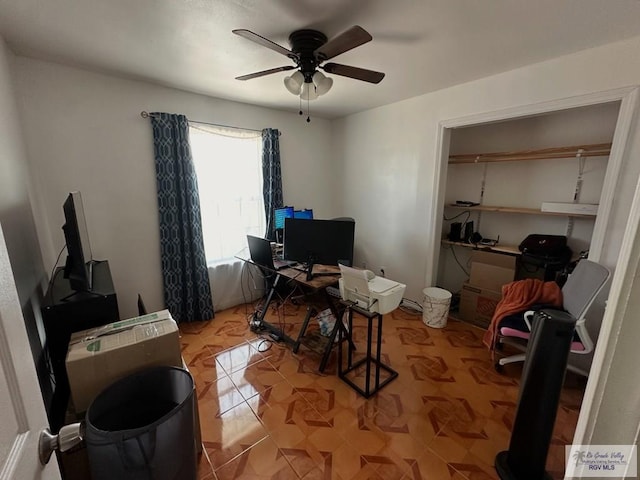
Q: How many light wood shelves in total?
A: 3